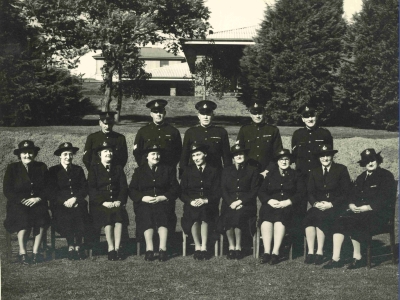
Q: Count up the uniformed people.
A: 14